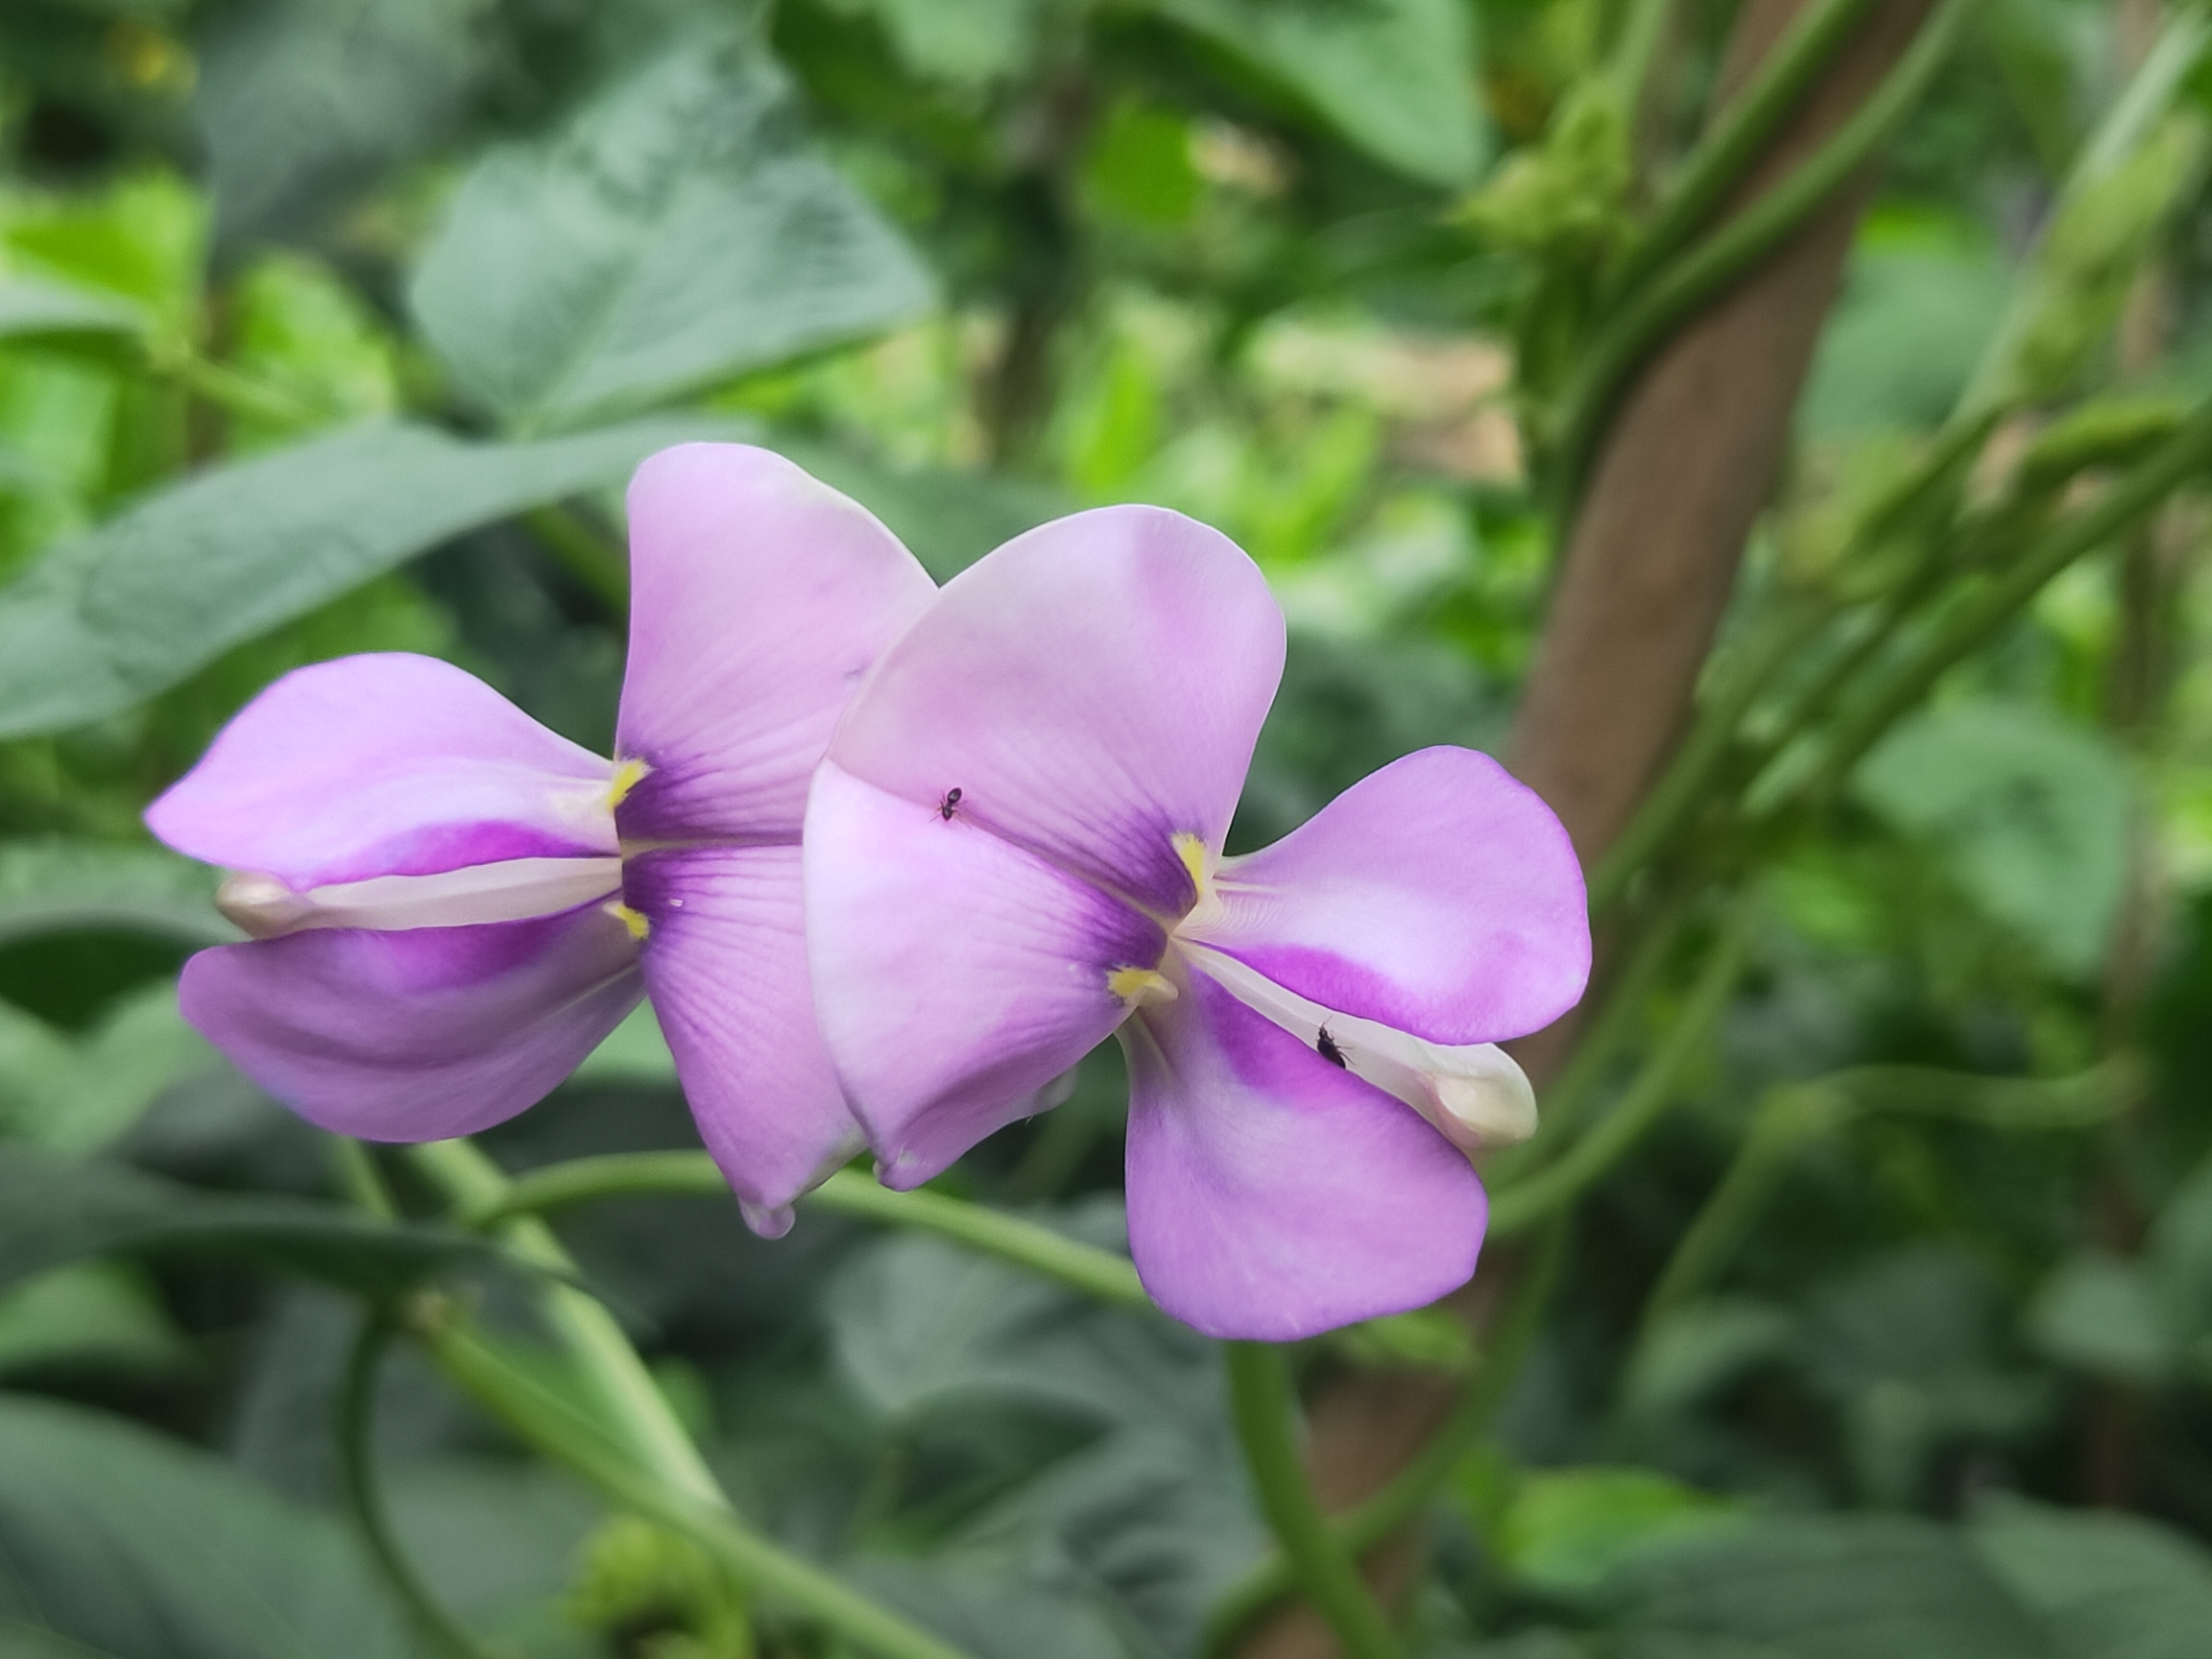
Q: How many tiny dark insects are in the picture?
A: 2